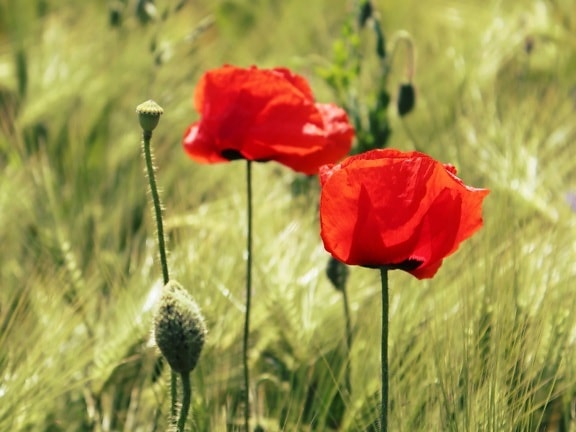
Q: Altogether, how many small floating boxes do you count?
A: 0